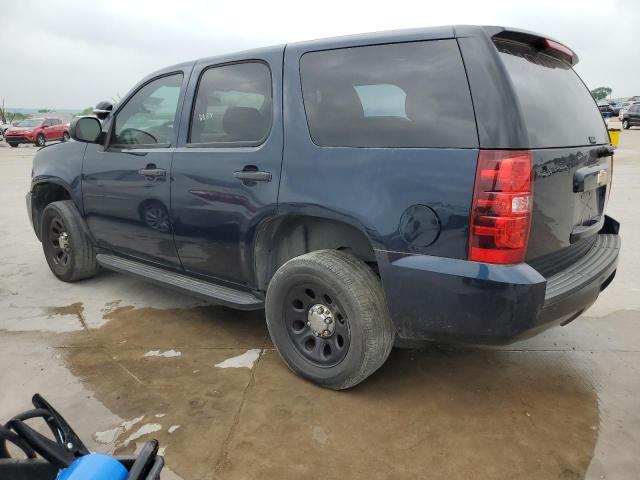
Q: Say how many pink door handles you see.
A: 0